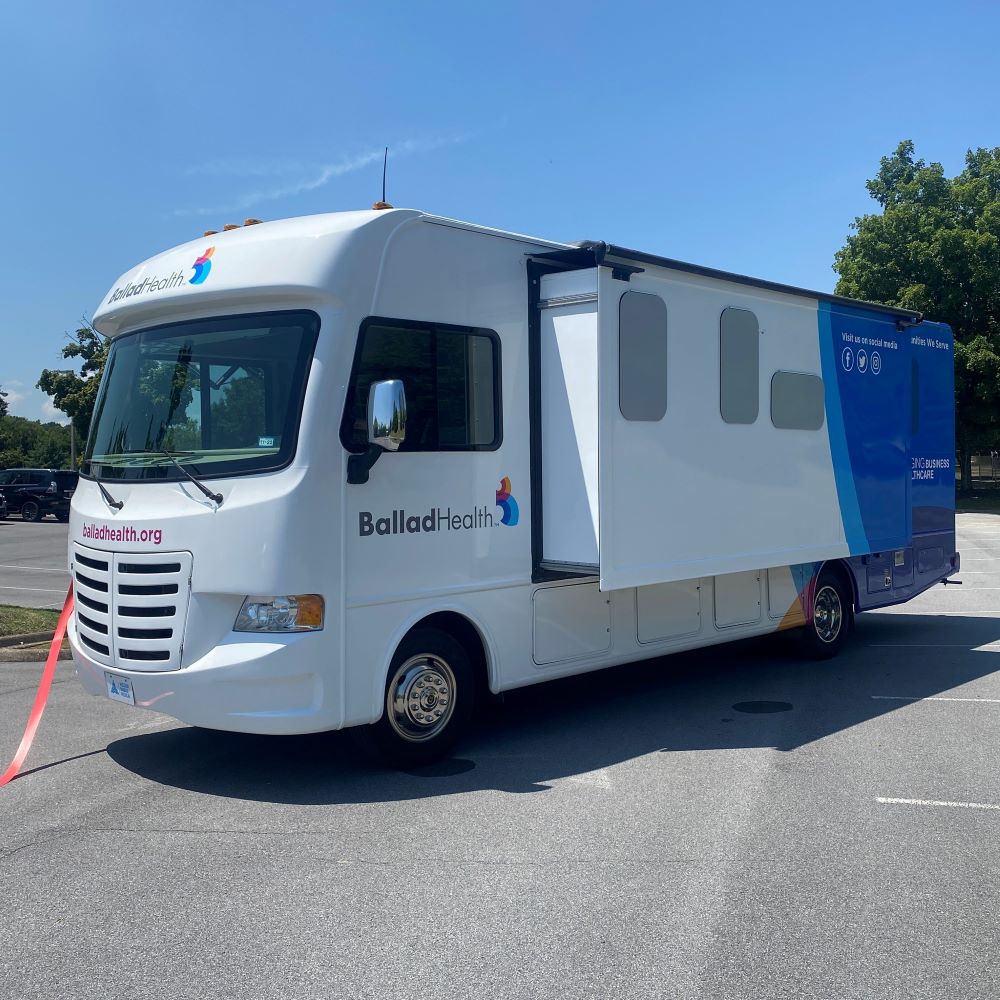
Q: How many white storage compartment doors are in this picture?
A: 4